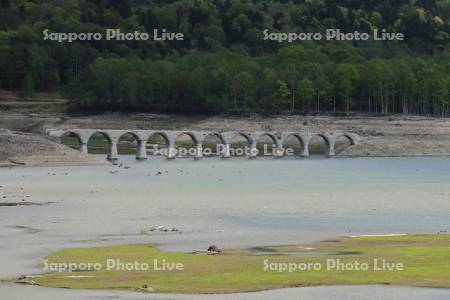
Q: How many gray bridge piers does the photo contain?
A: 10